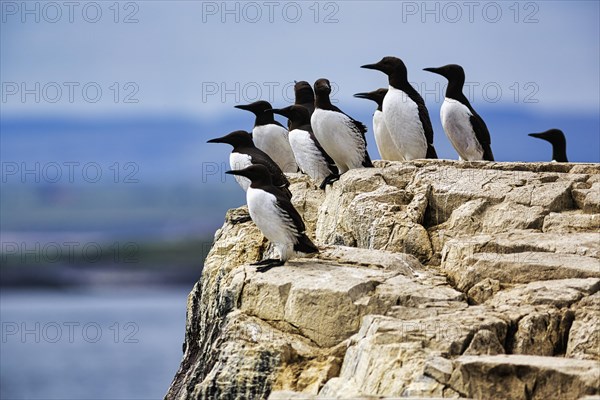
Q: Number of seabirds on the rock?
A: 10